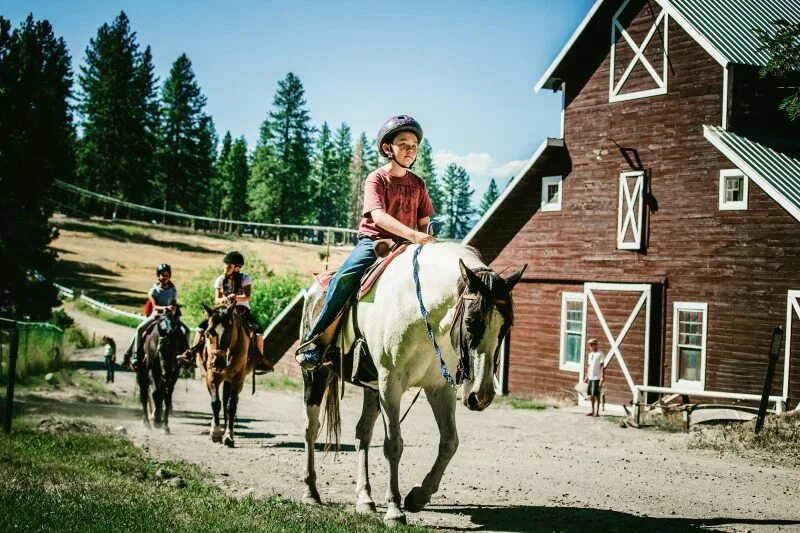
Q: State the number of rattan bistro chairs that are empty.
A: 0